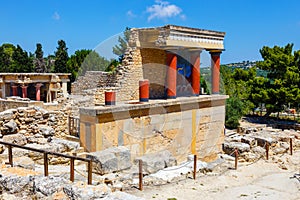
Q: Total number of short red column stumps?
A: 2